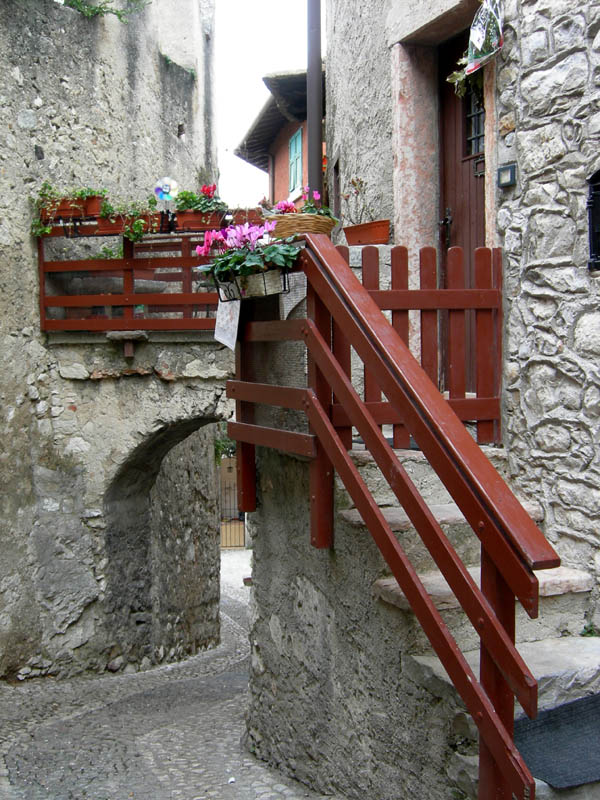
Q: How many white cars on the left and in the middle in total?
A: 0